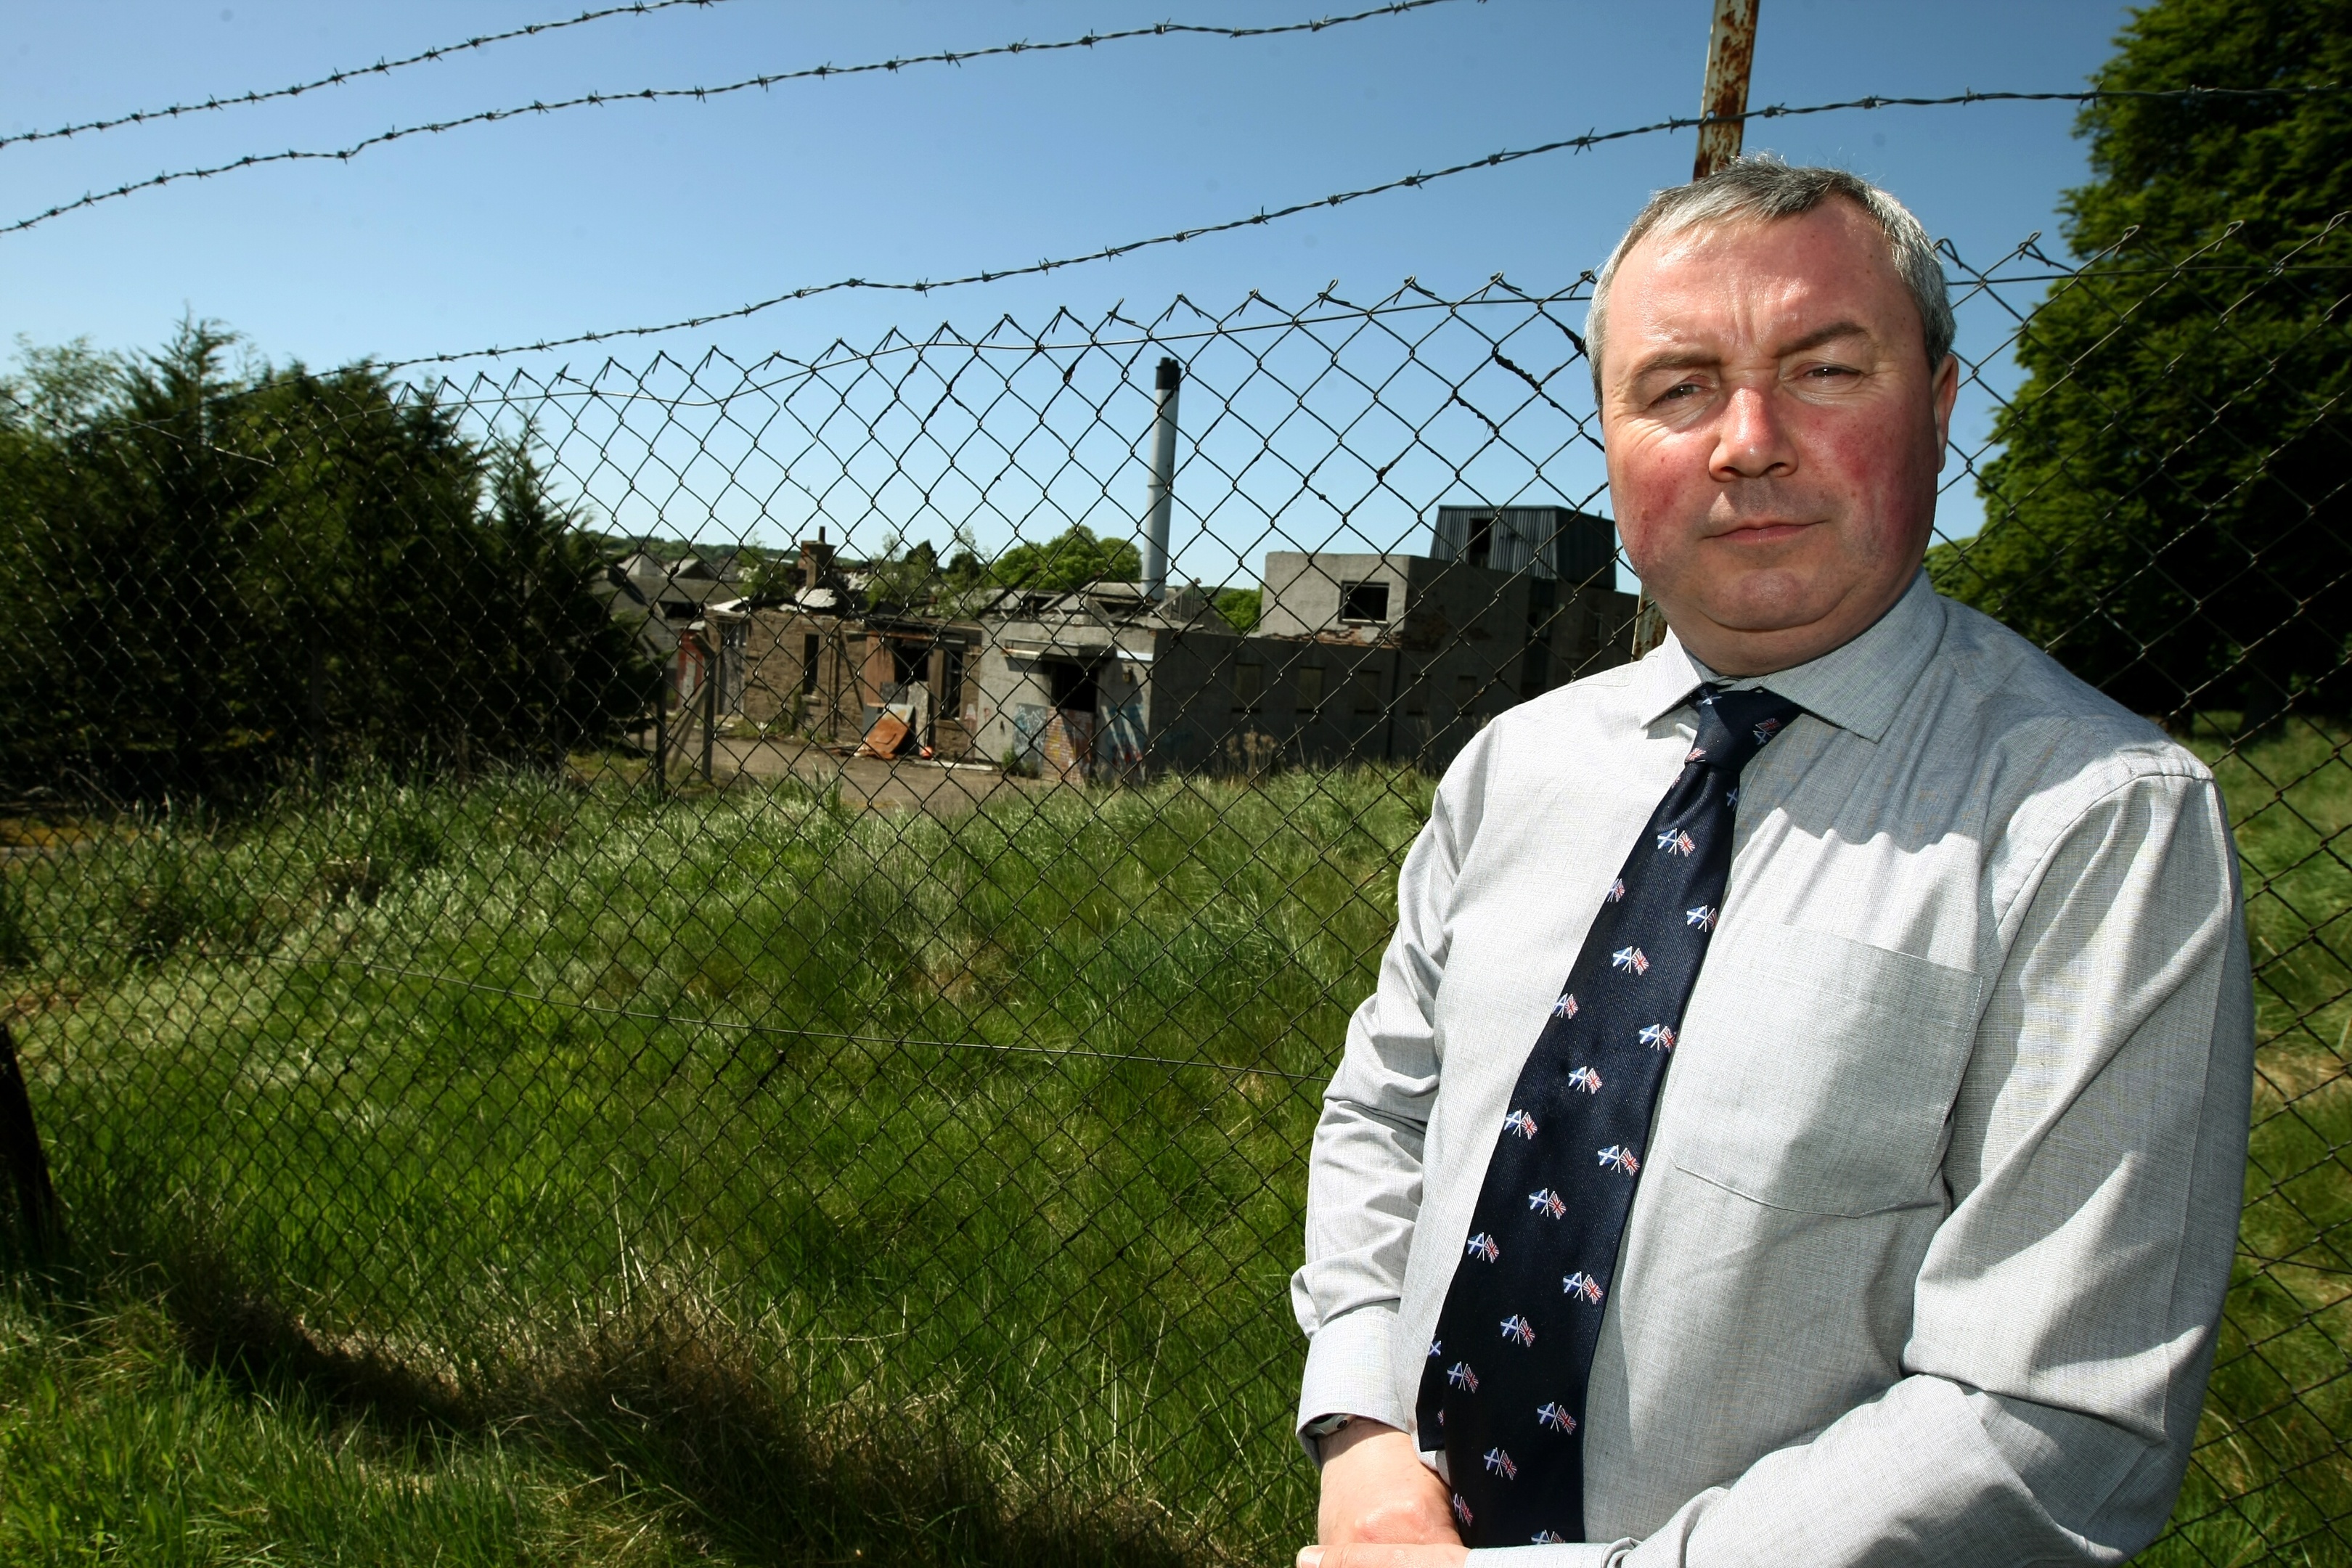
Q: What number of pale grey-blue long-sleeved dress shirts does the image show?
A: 1